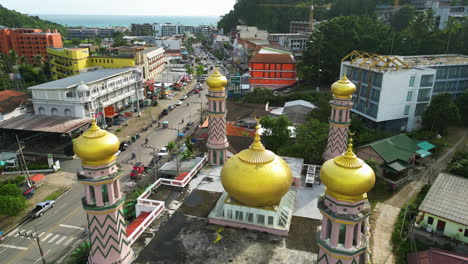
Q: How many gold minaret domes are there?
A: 4